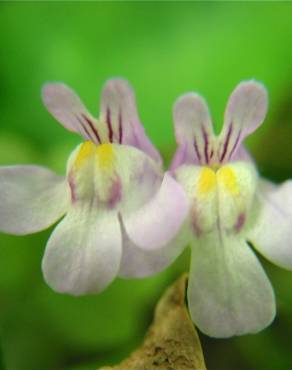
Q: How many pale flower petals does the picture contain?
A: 10